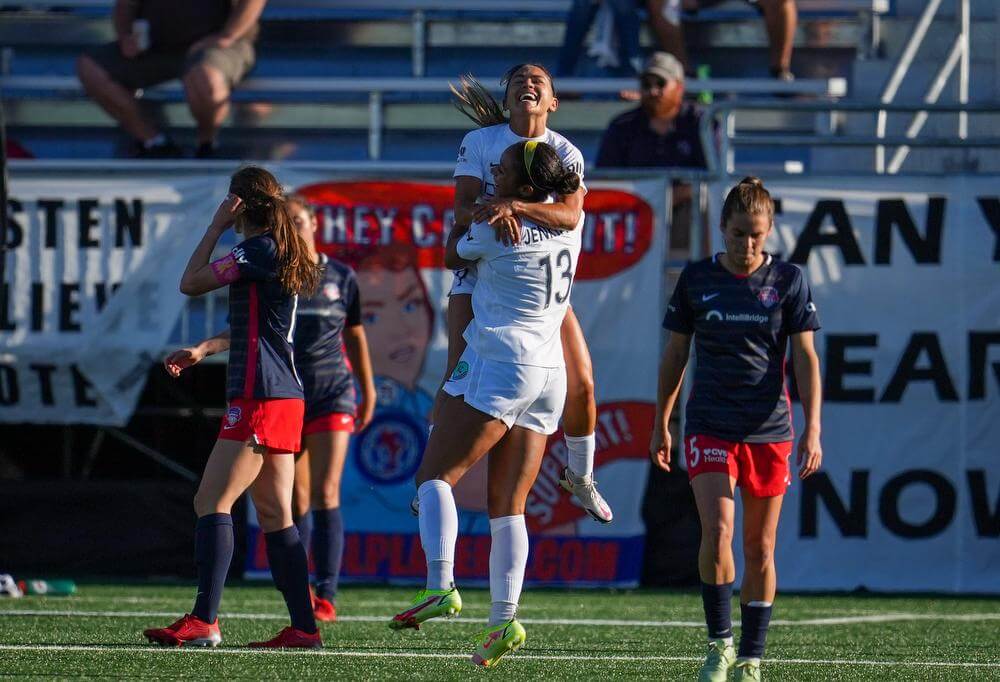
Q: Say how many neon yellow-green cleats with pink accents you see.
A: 2